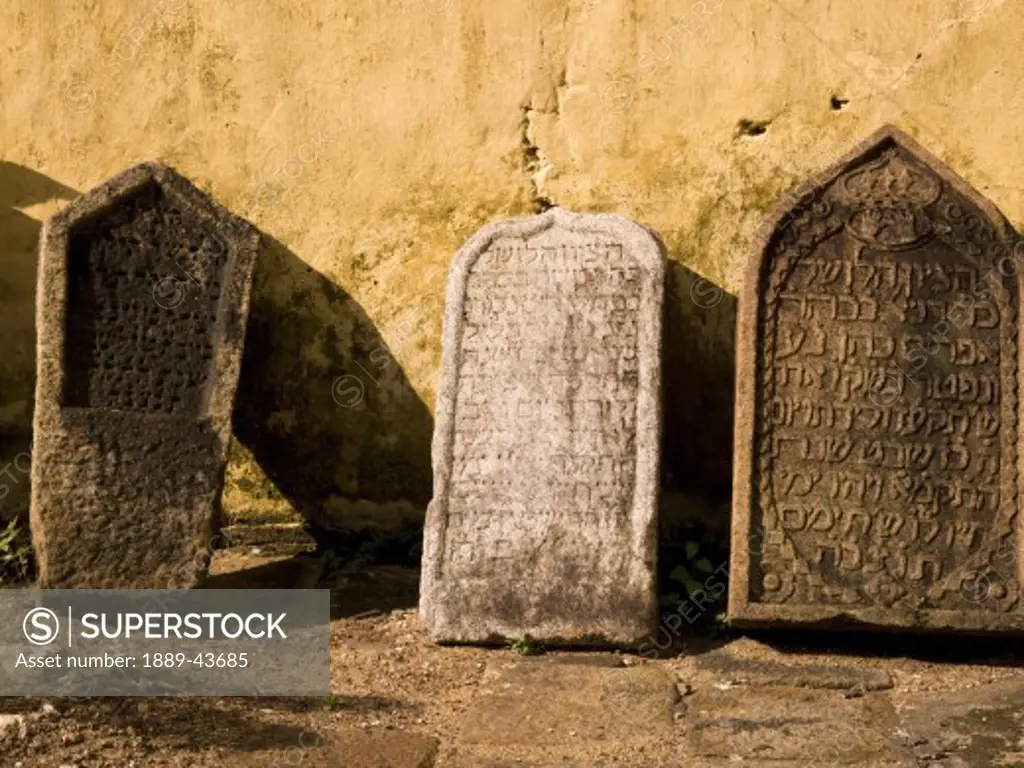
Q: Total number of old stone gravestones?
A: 3